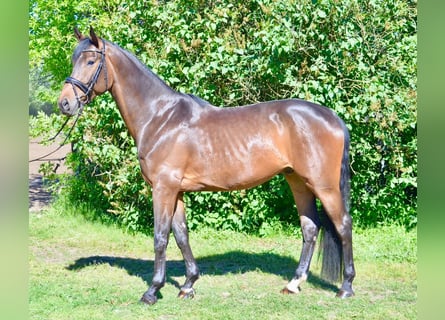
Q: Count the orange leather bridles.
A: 0